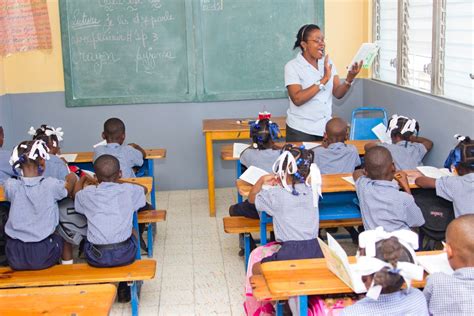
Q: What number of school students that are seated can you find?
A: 13